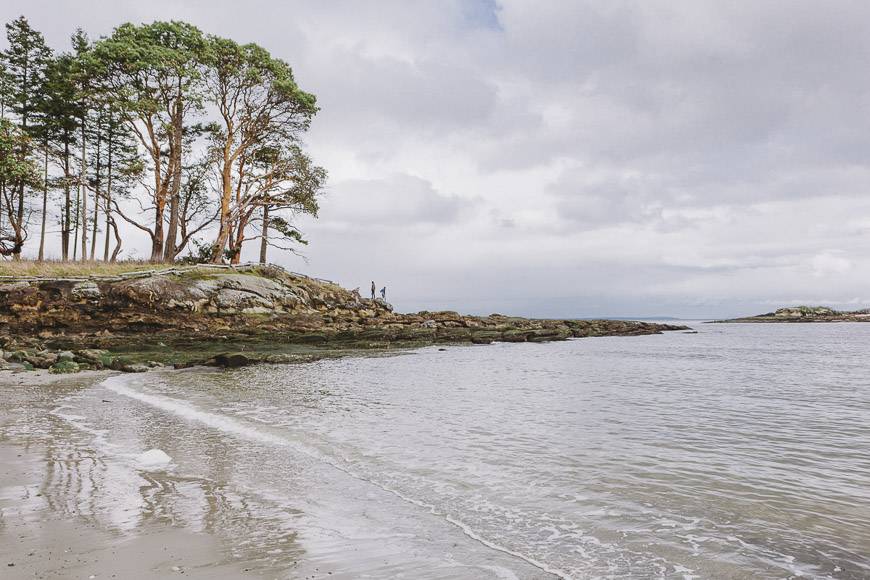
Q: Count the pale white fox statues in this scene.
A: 0